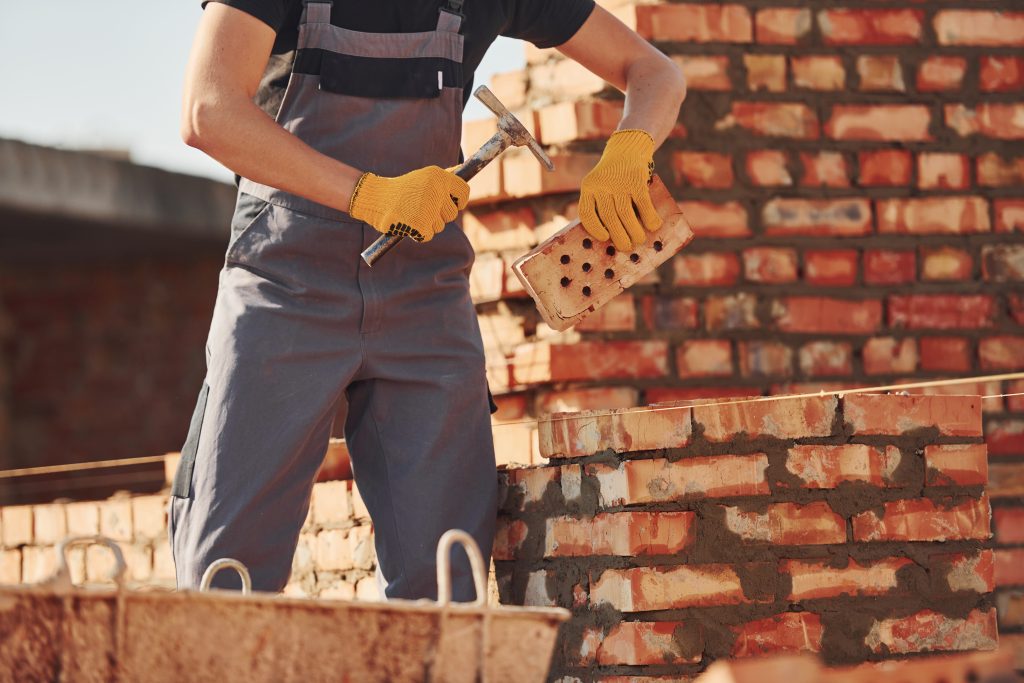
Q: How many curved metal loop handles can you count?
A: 3